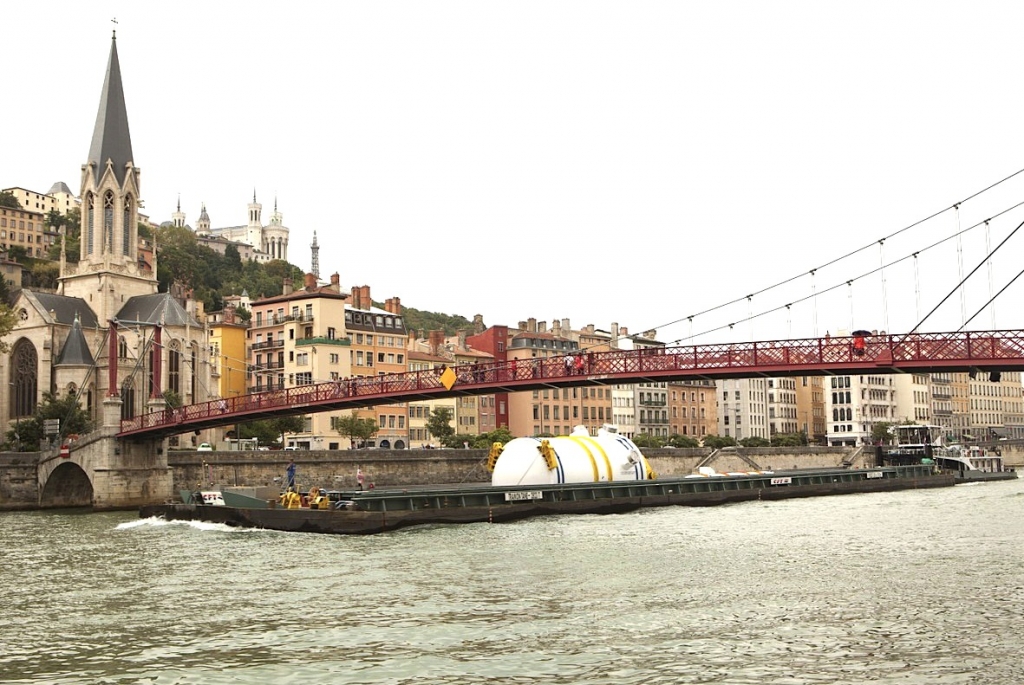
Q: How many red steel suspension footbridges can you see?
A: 1